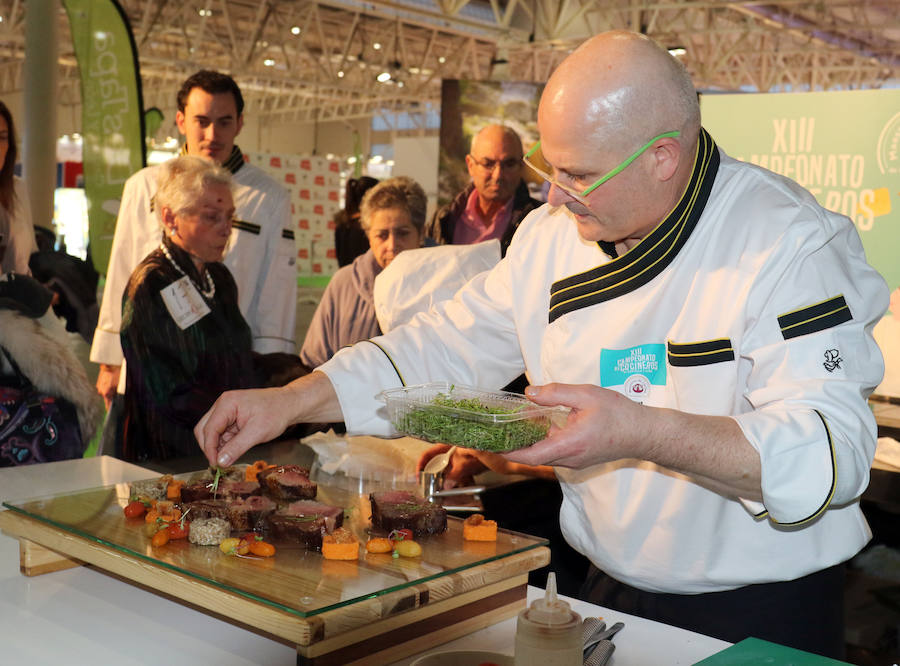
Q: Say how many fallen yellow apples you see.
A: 0